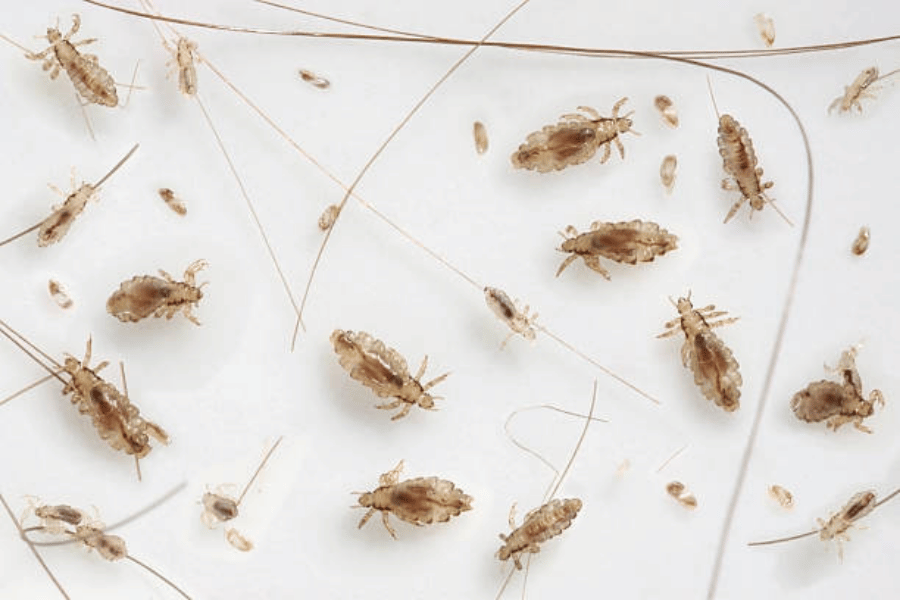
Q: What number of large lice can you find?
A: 11